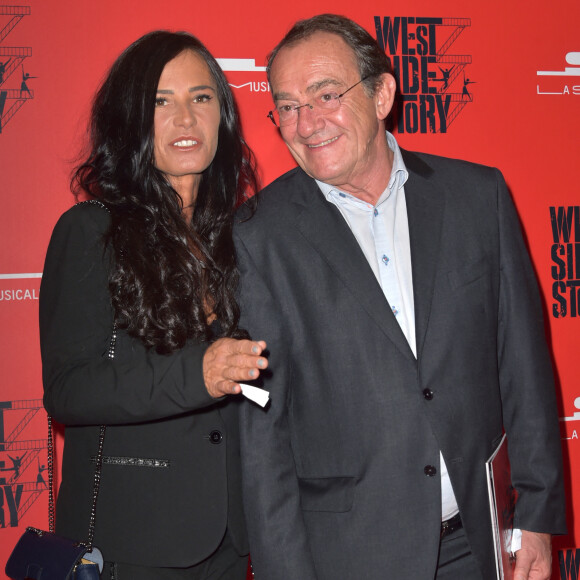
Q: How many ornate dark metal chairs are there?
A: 0